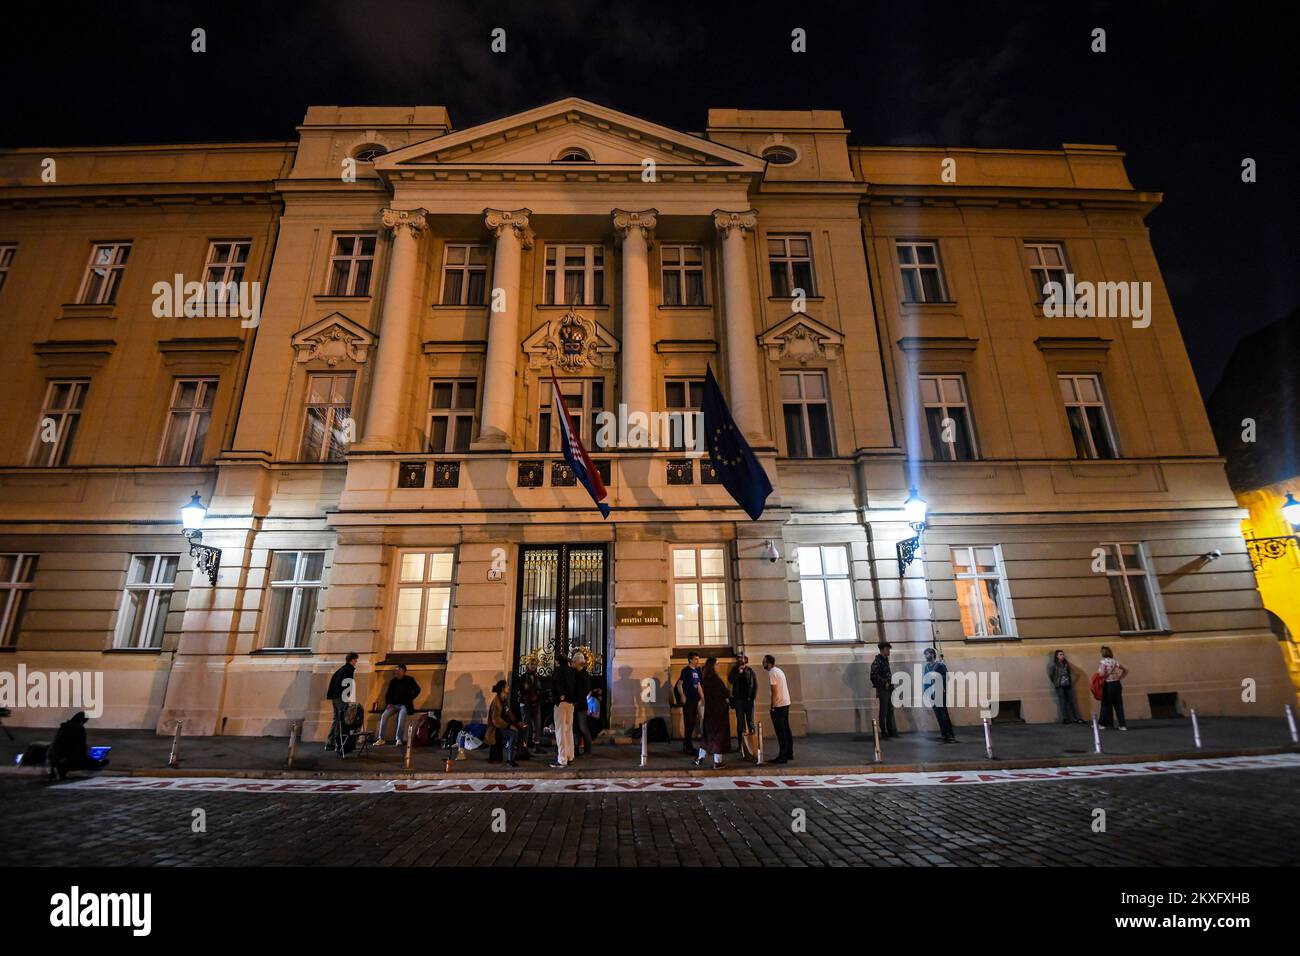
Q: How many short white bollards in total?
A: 10